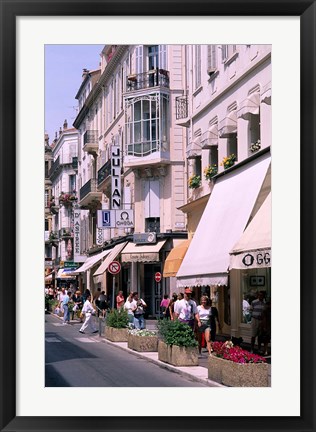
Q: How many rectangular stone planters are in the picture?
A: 4